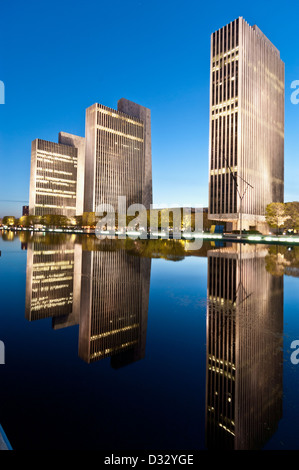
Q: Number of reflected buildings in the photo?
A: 3